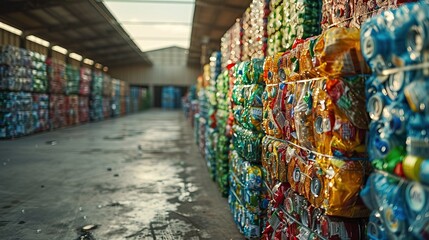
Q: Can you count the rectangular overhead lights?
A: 7